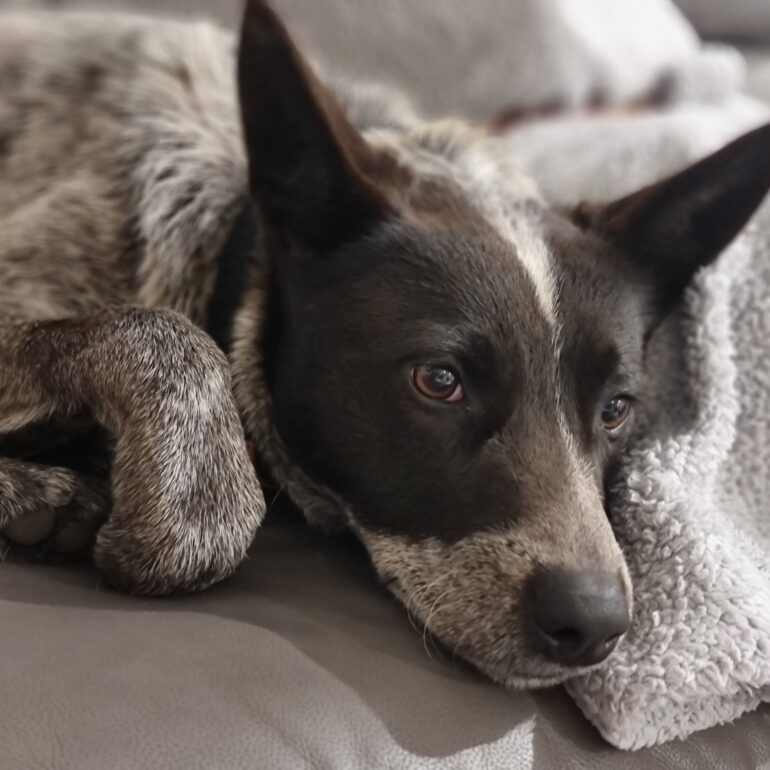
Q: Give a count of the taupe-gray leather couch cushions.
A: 1